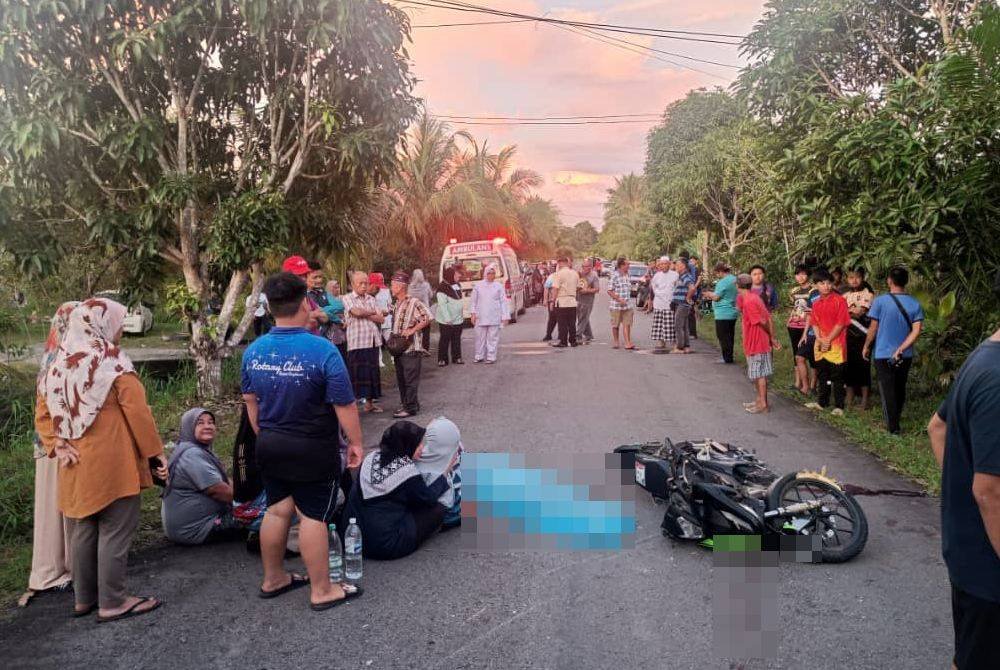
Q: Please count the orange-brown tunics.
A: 1